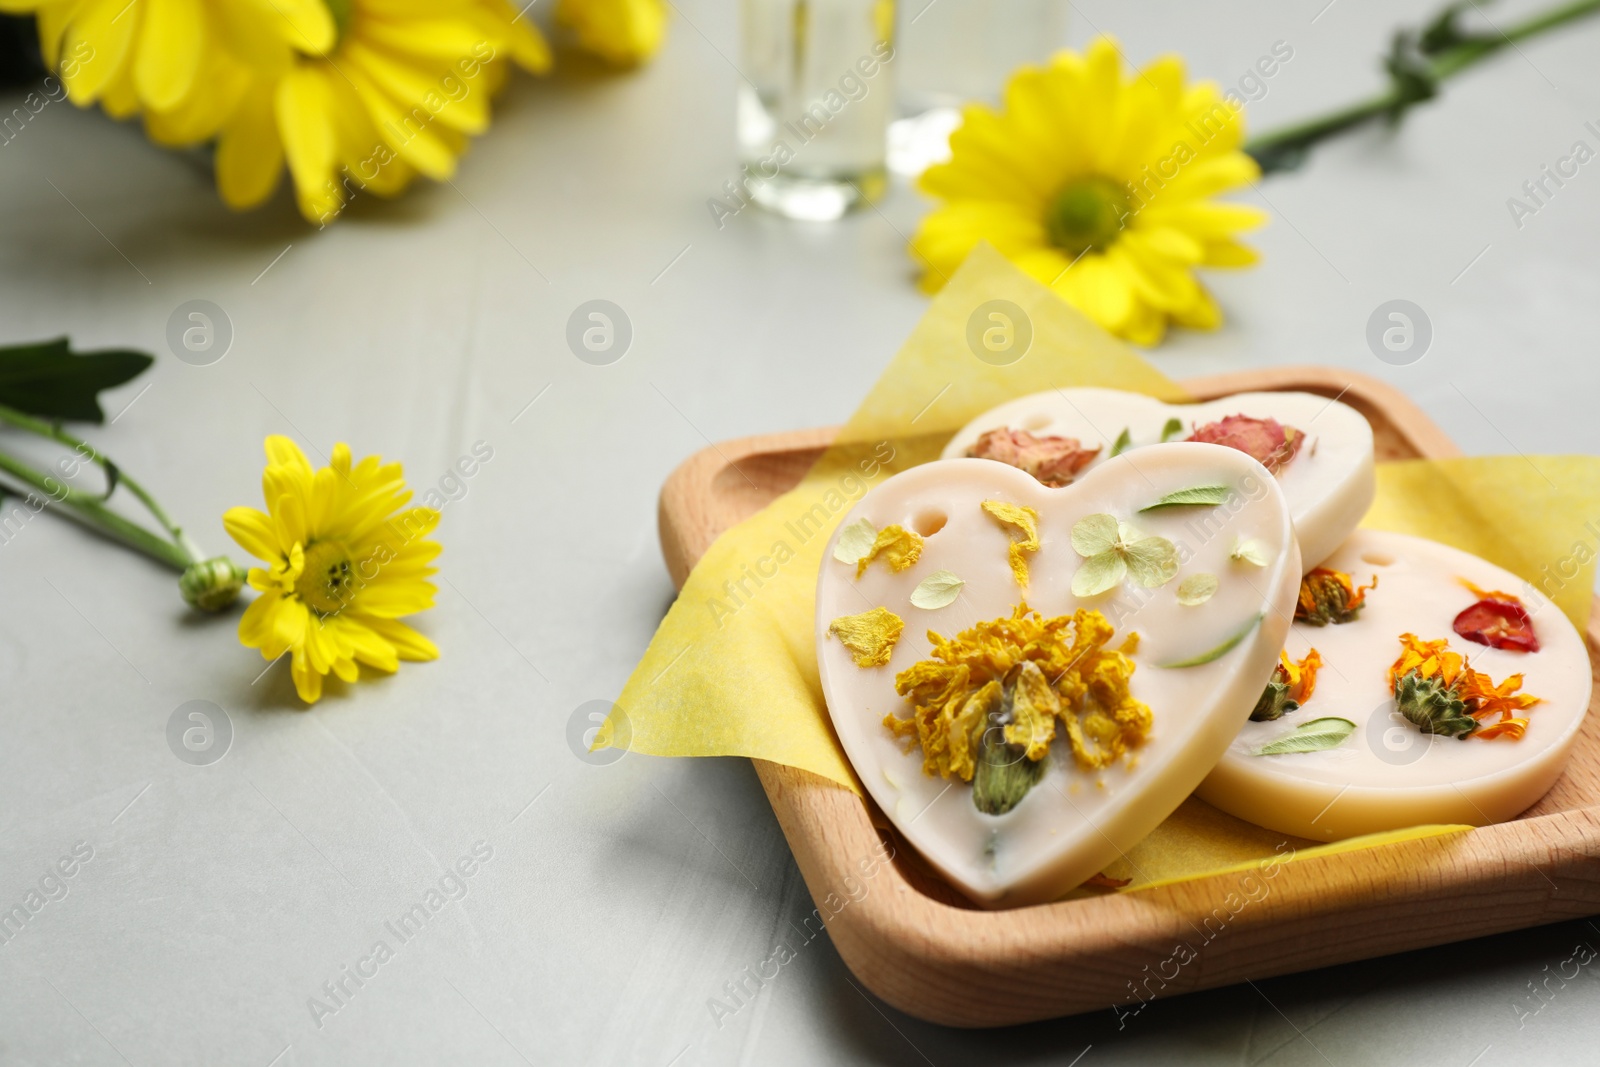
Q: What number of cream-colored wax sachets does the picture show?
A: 3